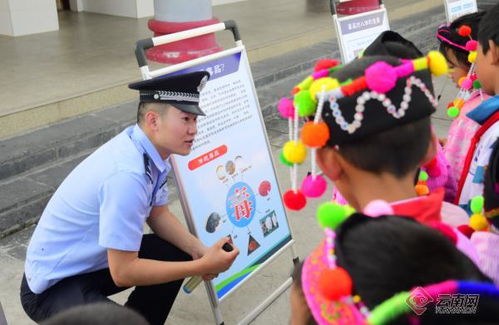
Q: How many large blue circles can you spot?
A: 1